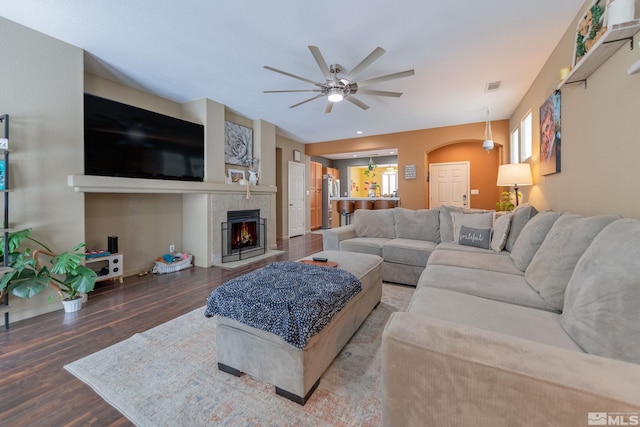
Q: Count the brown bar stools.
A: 3